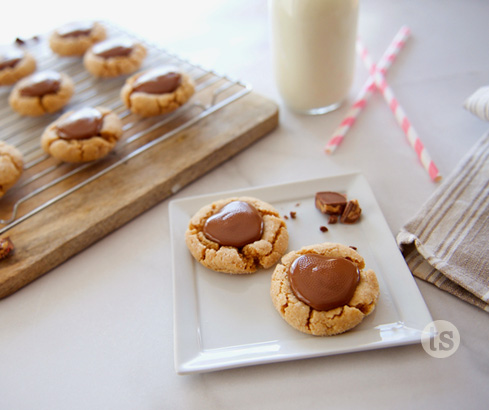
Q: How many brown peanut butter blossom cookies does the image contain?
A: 9